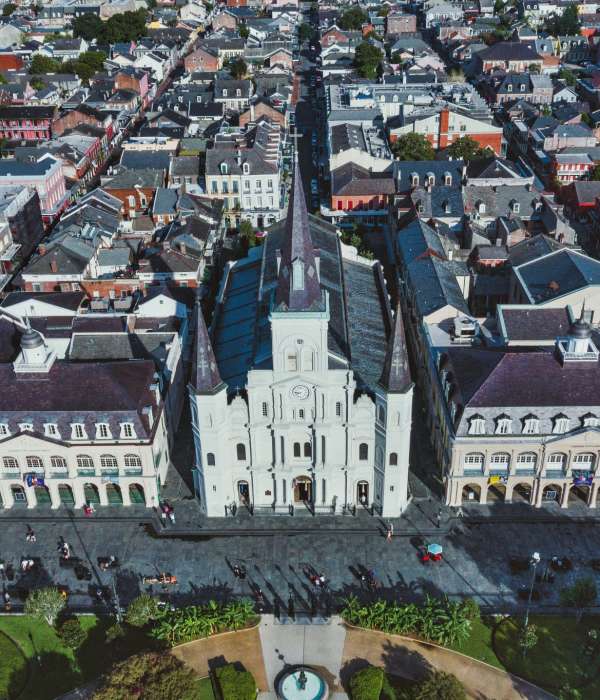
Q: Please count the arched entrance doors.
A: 3